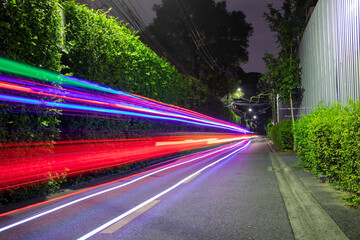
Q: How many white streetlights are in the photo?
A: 3